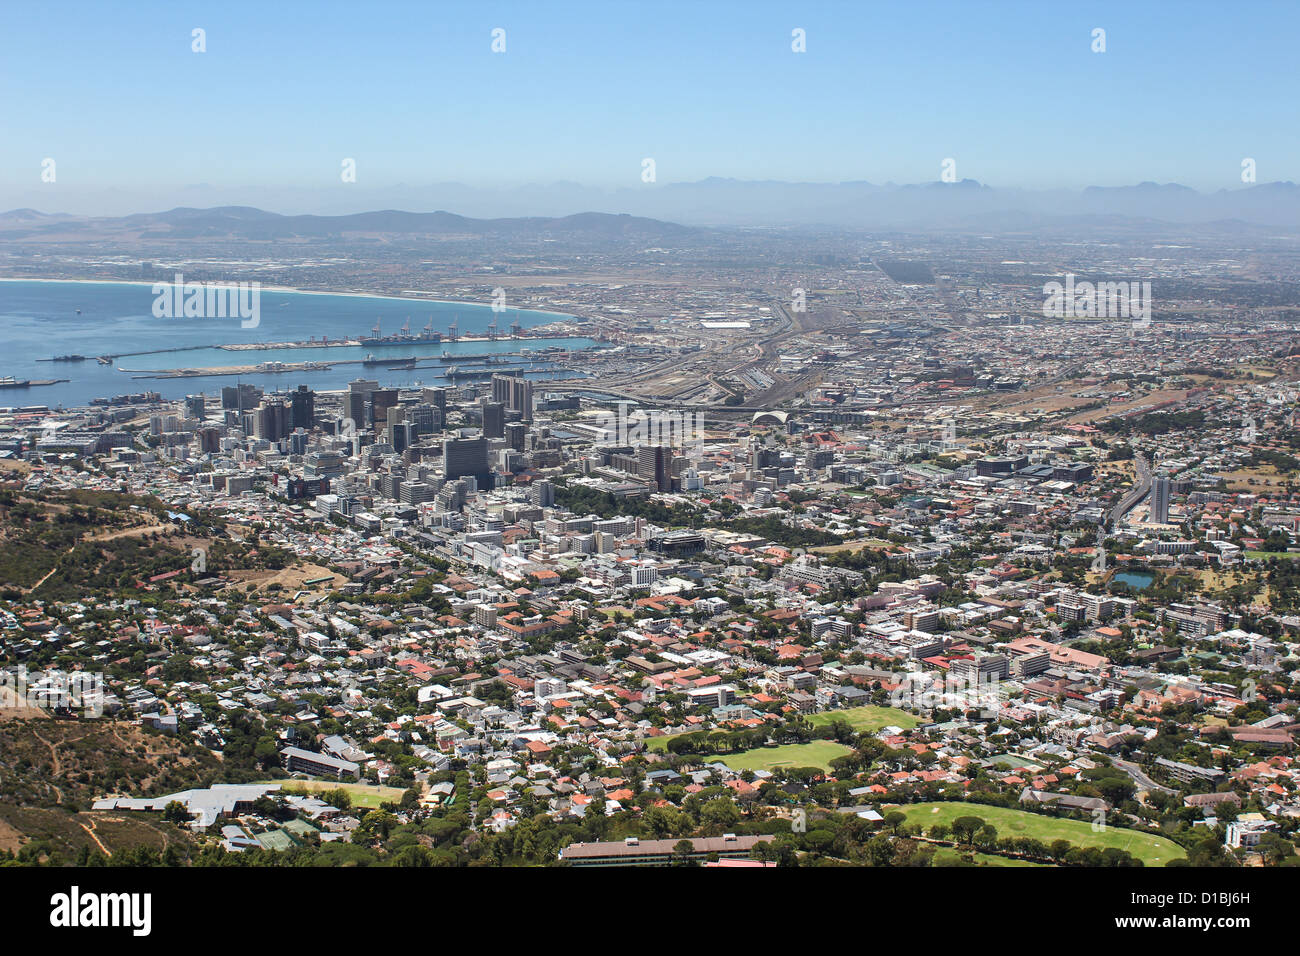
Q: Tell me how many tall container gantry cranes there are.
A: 6